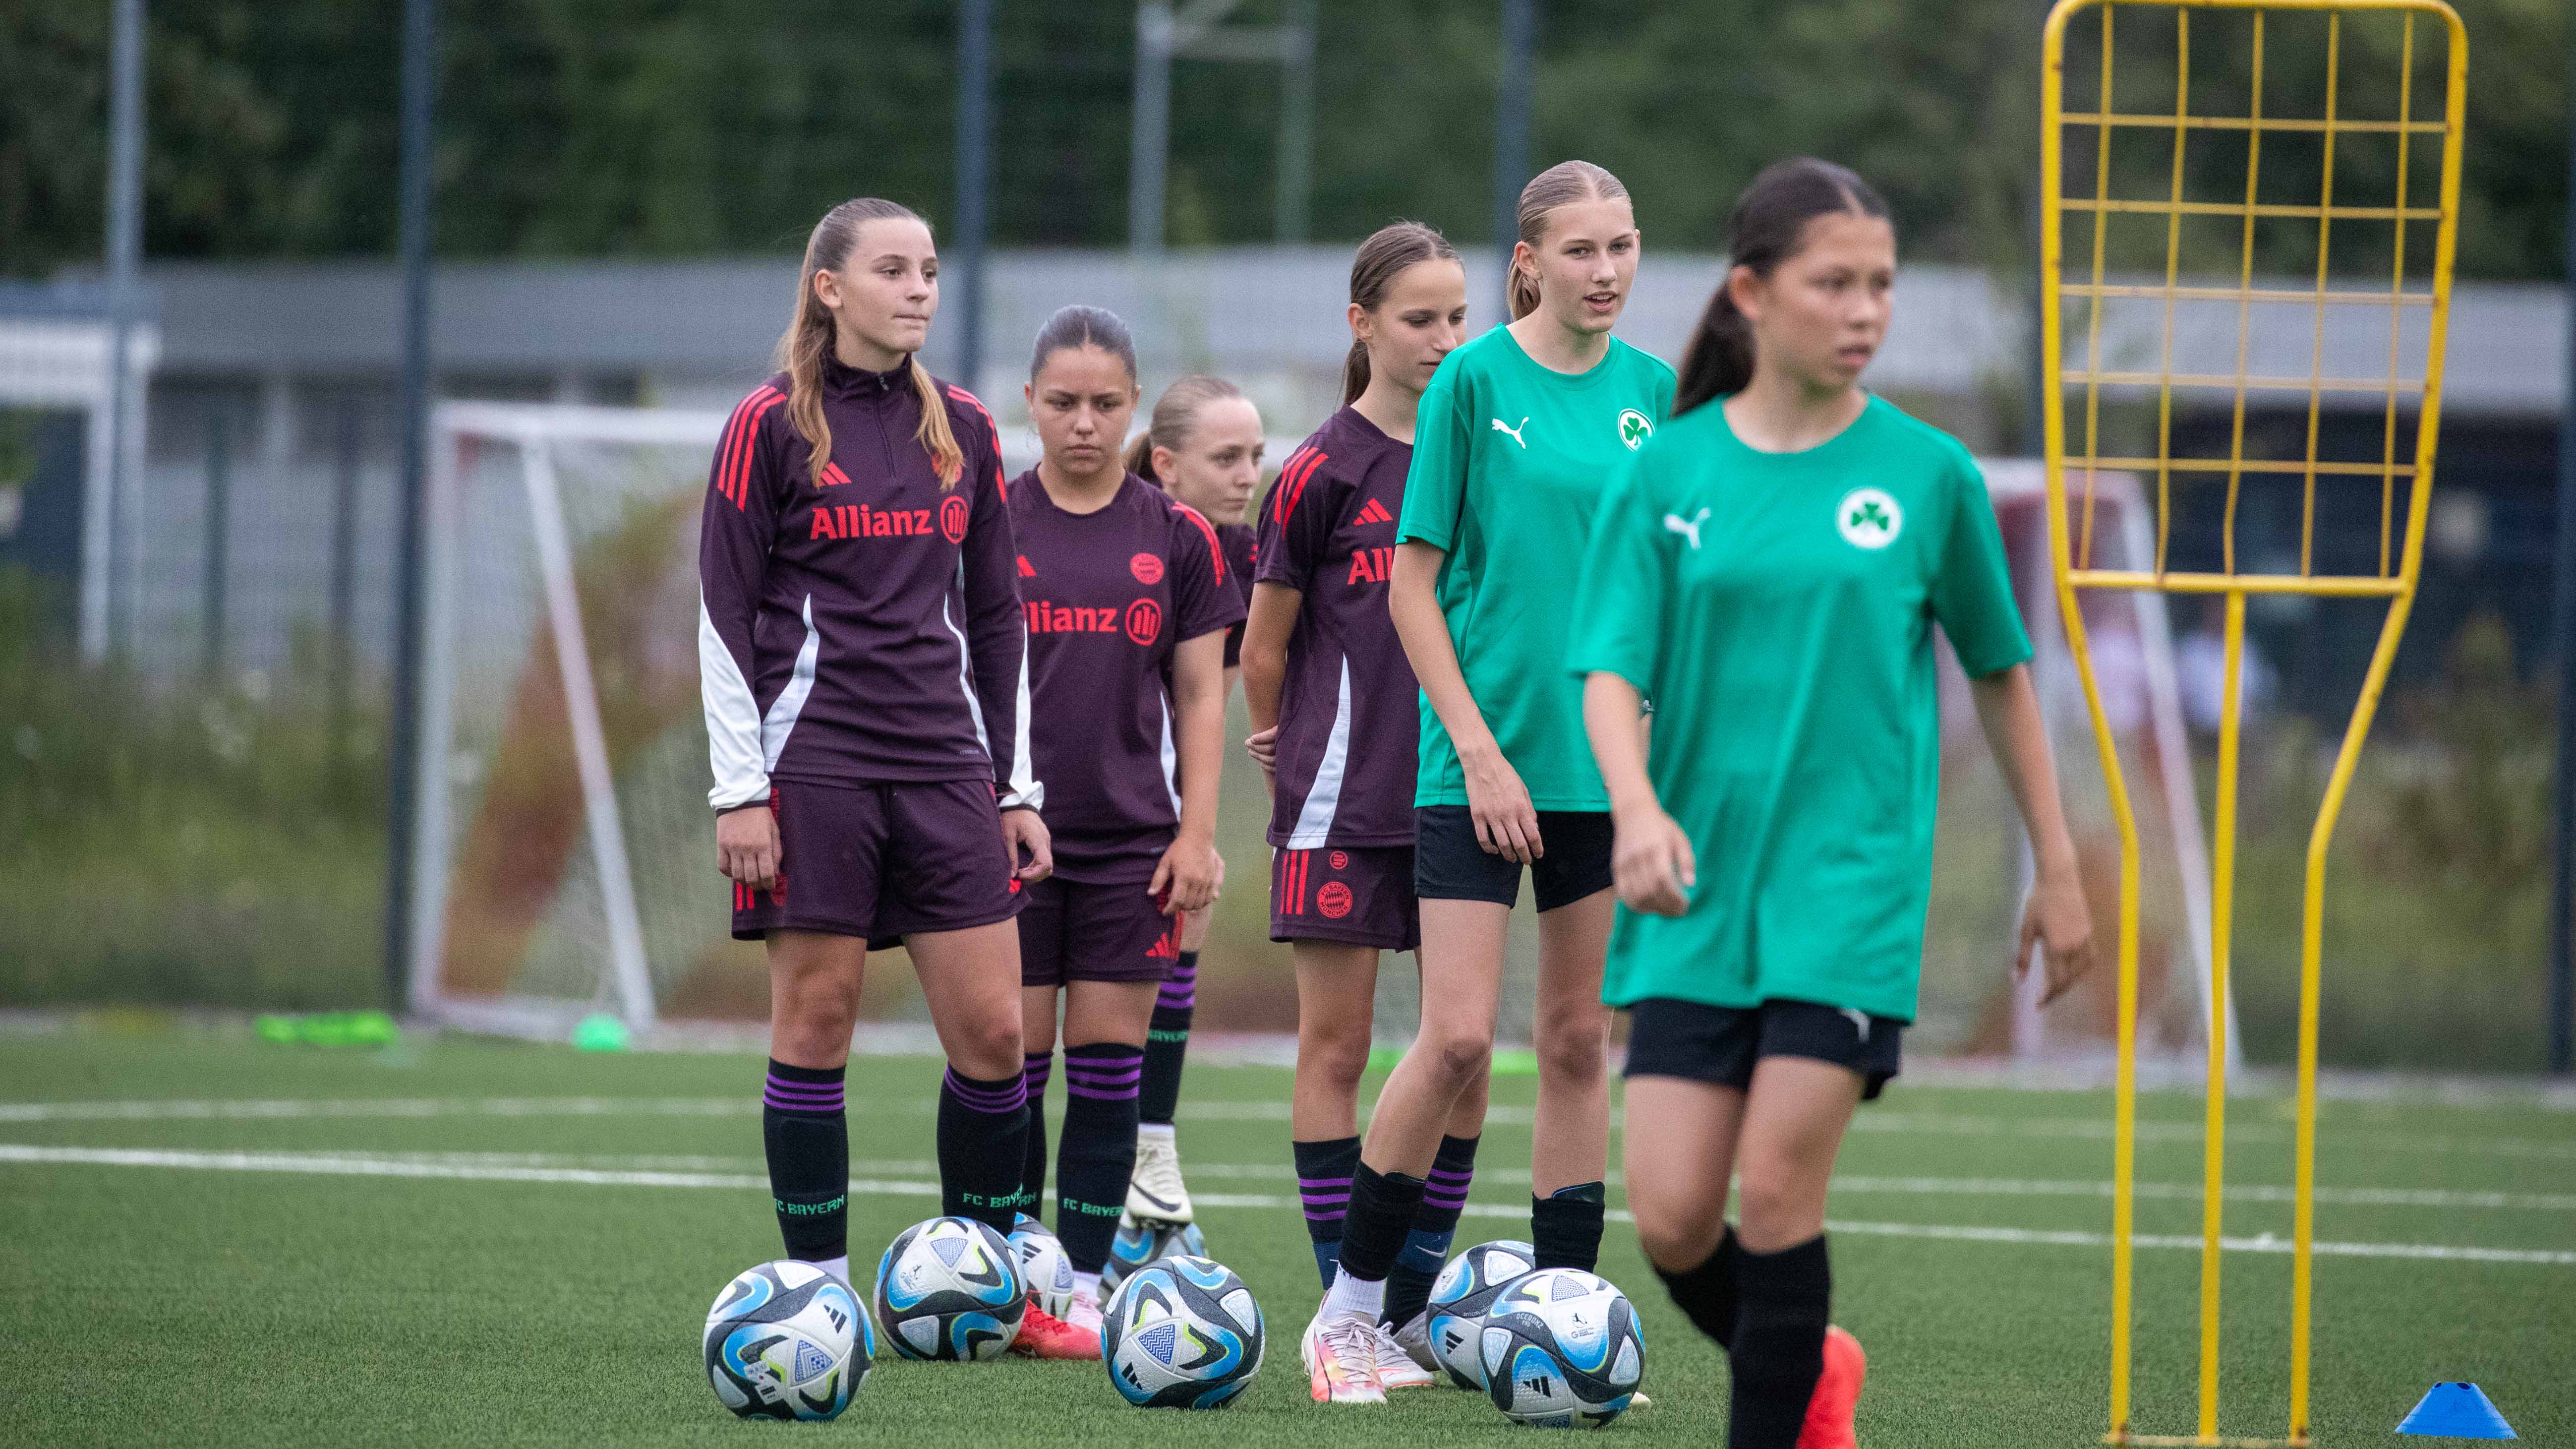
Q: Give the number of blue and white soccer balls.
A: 7